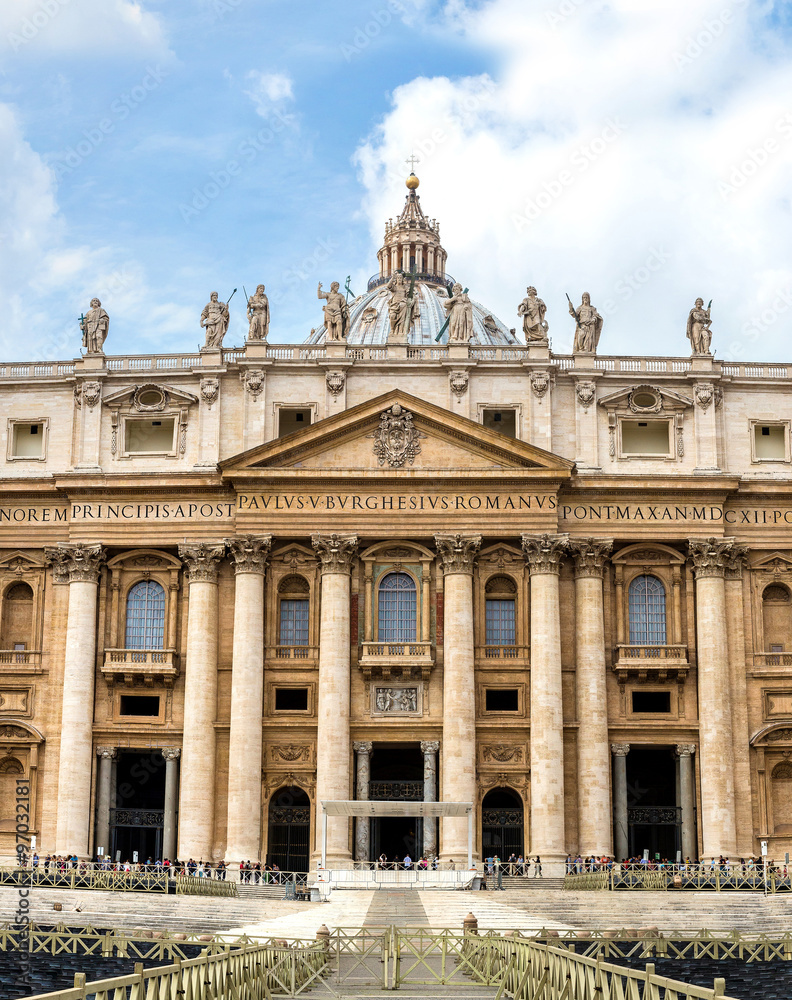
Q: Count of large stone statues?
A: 9